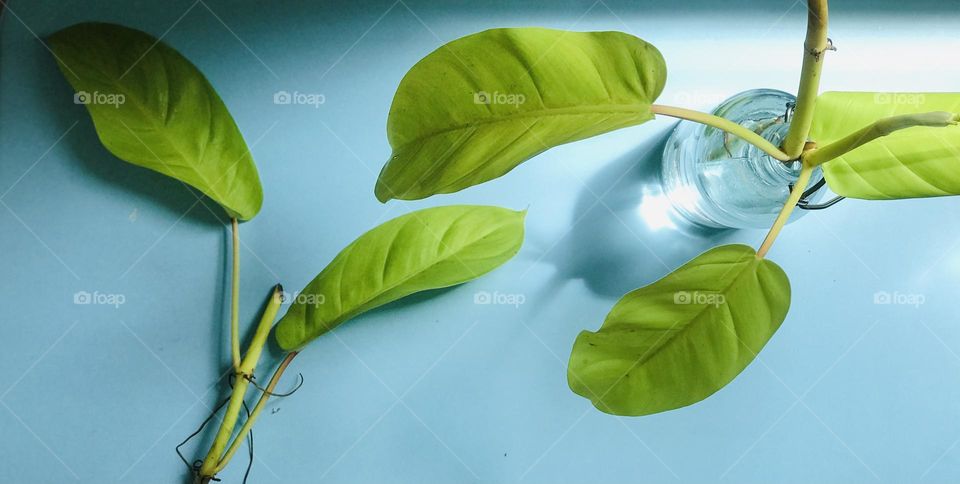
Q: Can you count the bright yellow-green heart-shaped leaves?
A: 5